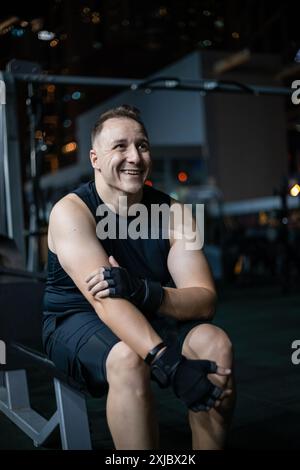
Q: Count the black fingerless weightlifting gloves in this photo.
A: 2